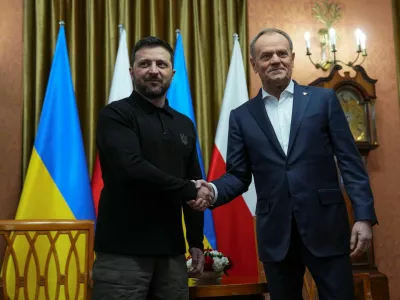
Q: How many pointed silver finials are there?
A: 4